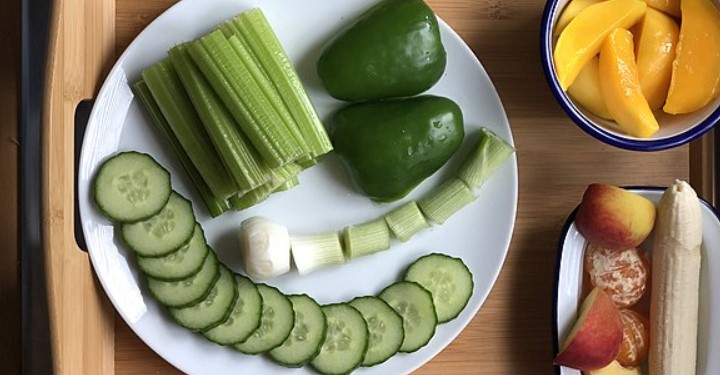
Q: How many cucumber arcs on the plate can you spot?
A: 1